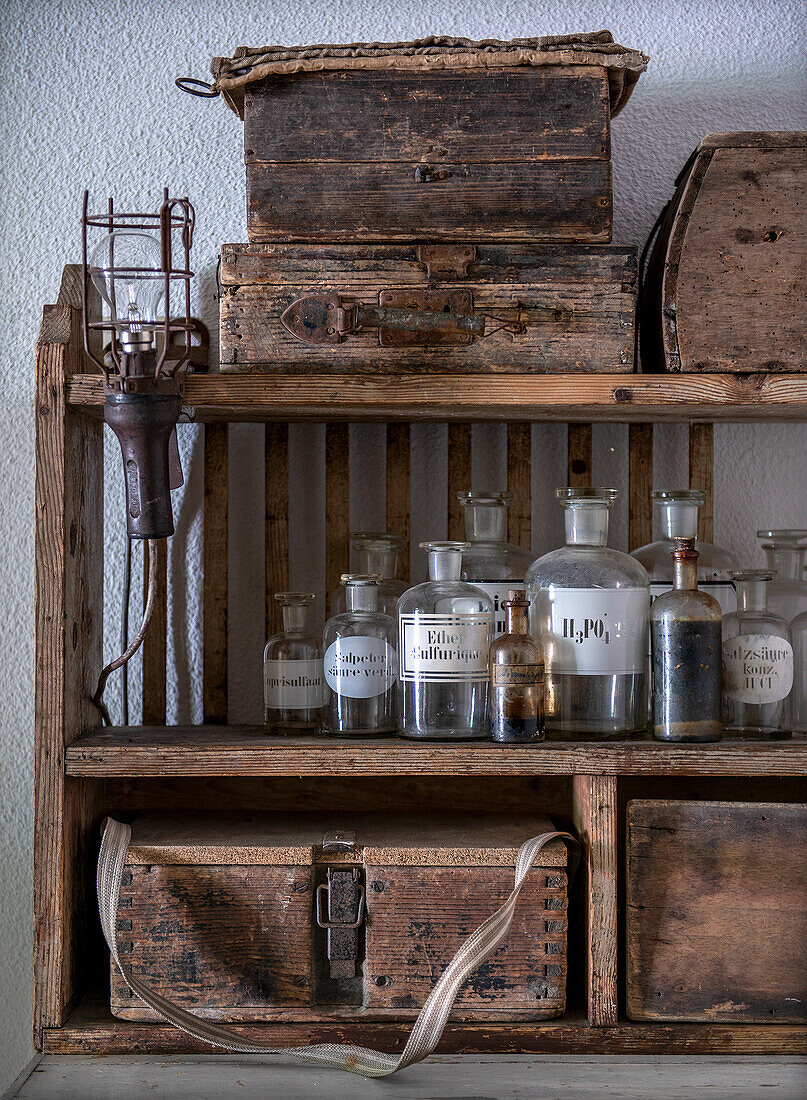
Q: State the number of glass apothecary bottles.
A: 12